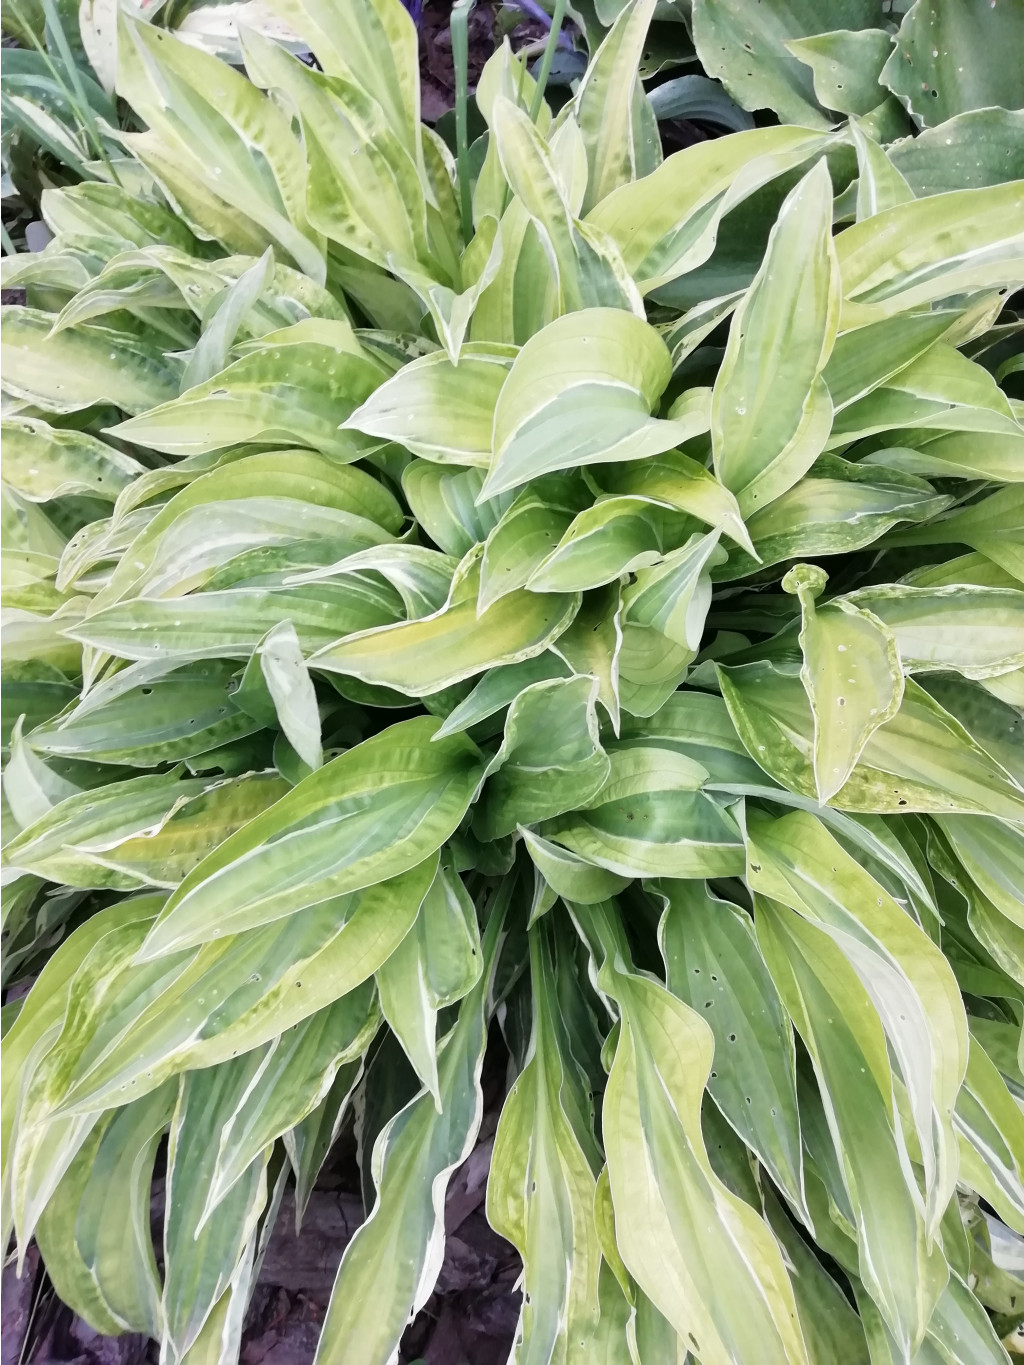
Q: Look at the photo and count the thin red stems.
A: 0